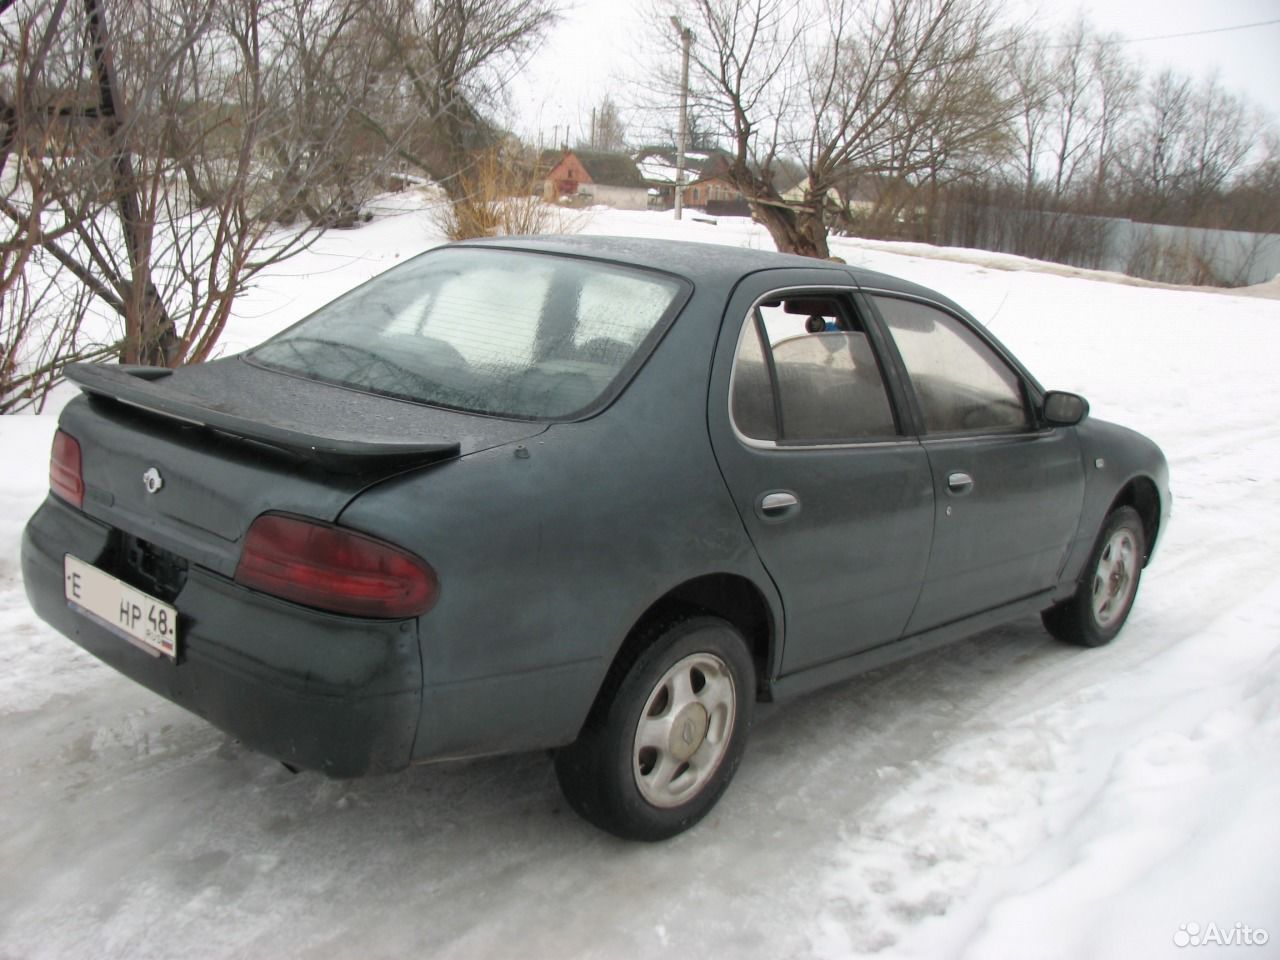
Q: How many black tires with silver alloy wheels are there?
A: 2